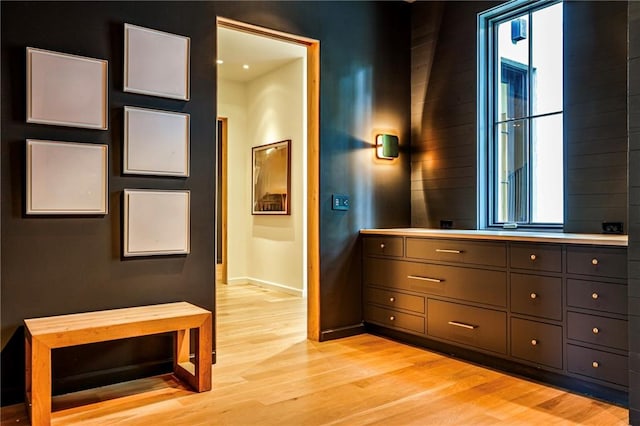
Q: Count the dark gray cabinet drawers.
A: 13